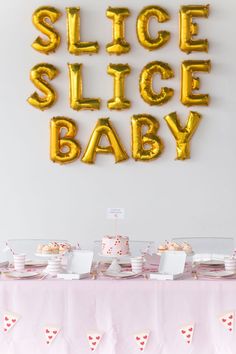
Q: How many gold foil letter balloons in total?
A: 14